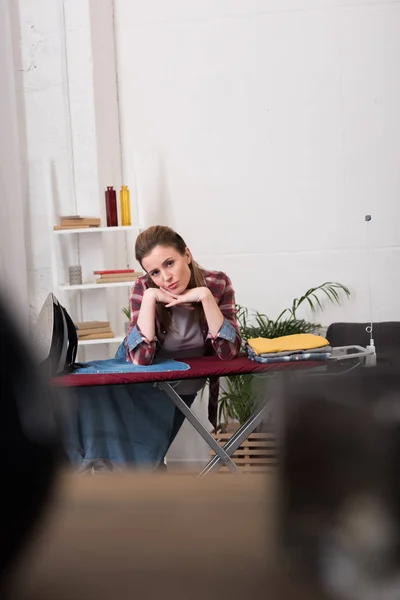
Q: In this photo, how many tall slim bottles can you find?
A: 2